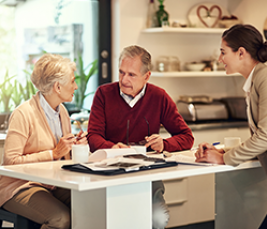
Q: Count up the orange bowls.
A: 0